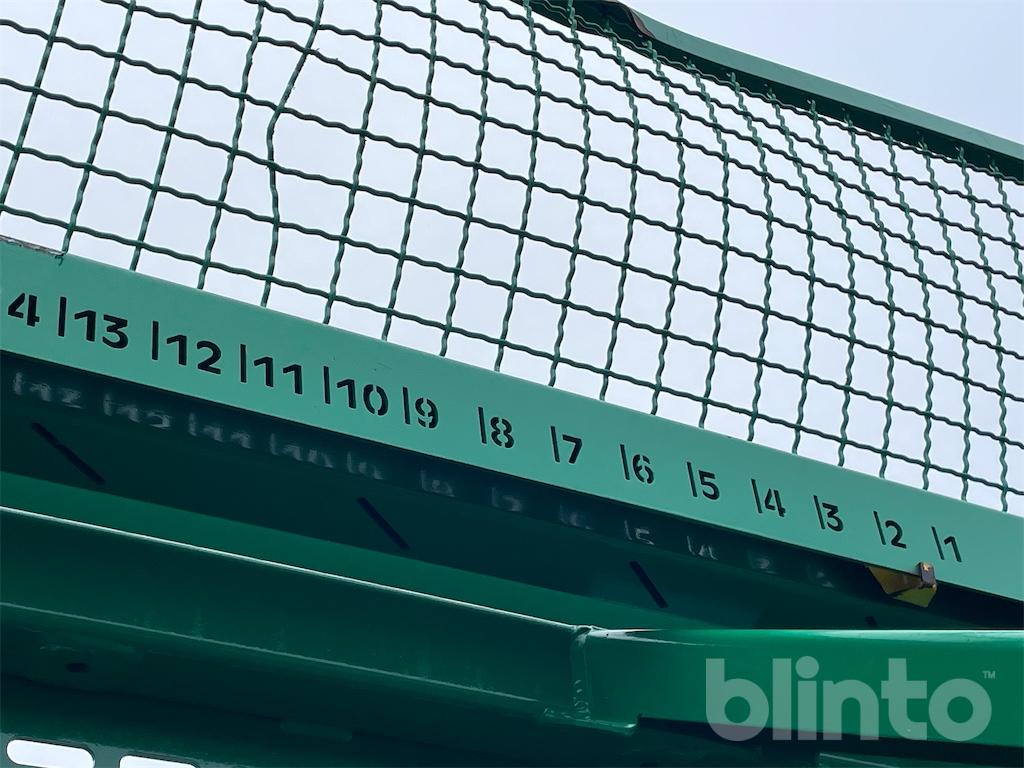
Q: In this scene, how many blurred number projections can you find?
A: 12